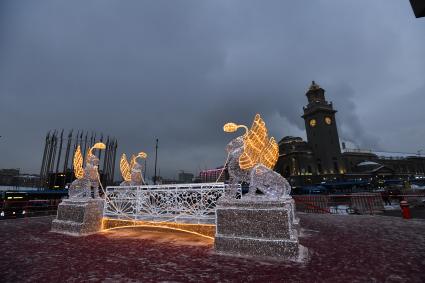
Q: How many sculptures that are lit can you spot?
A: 3